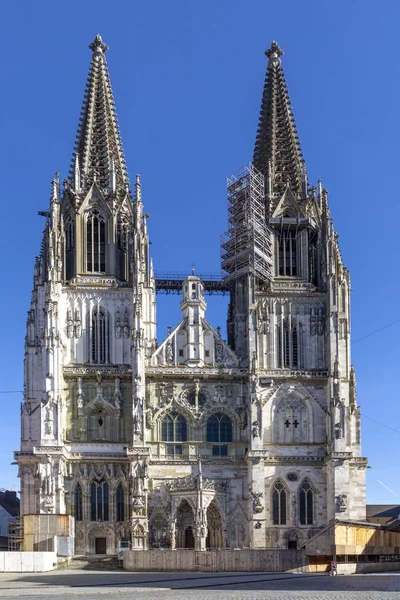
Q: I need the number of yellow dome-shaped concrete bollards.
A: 0